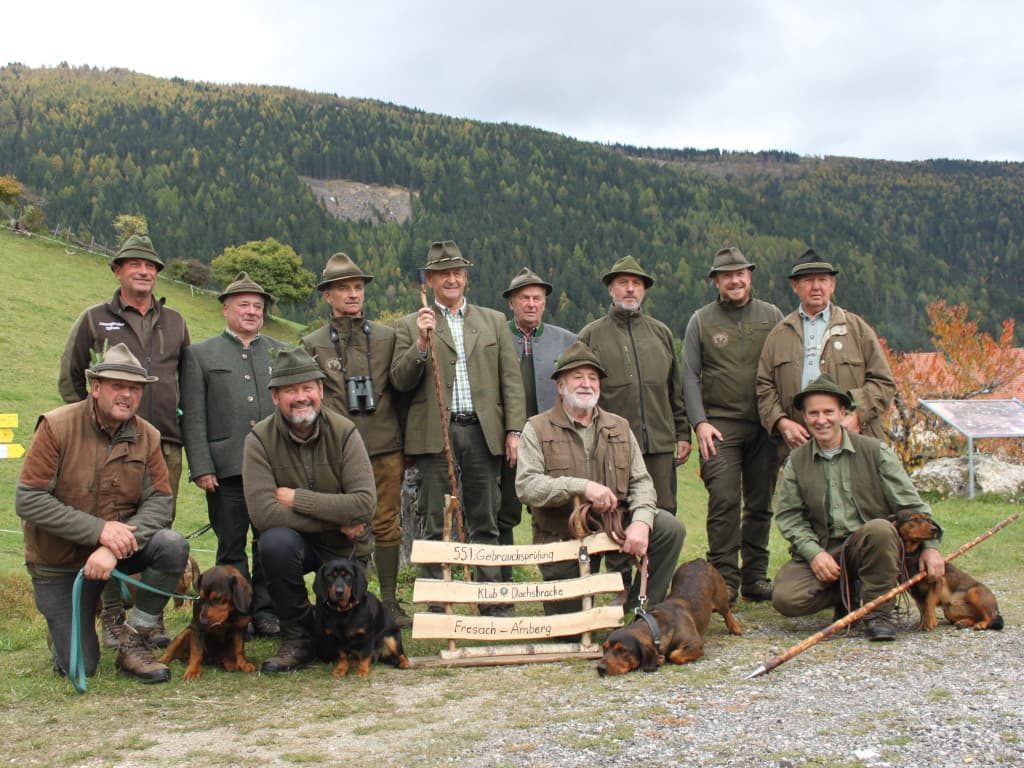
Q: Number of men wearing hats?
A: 12